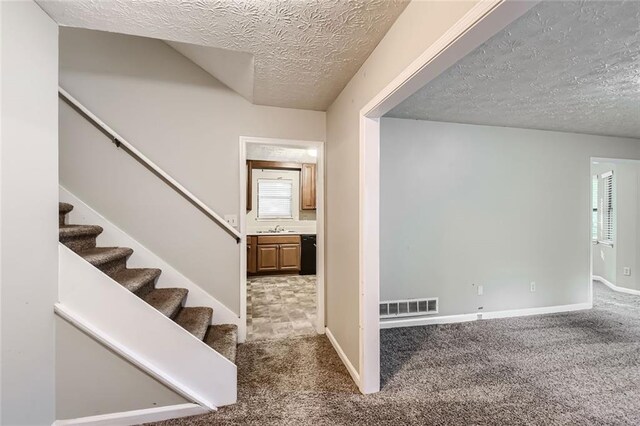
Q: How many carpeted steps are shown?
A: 7